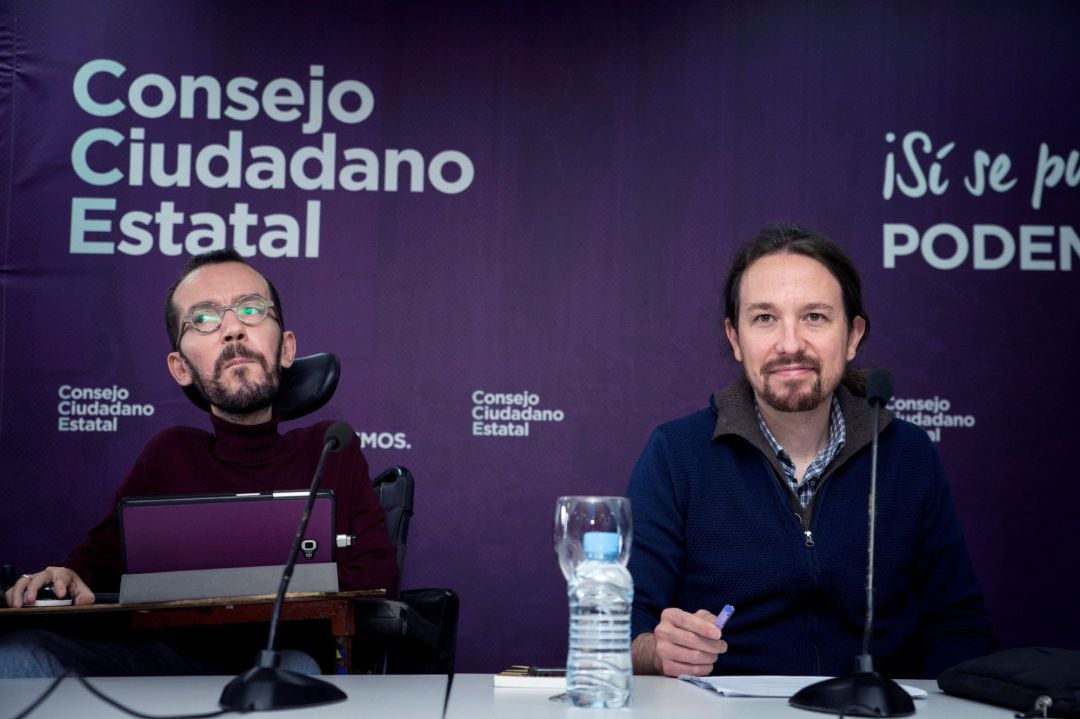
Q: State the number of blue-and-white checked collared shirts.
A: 1